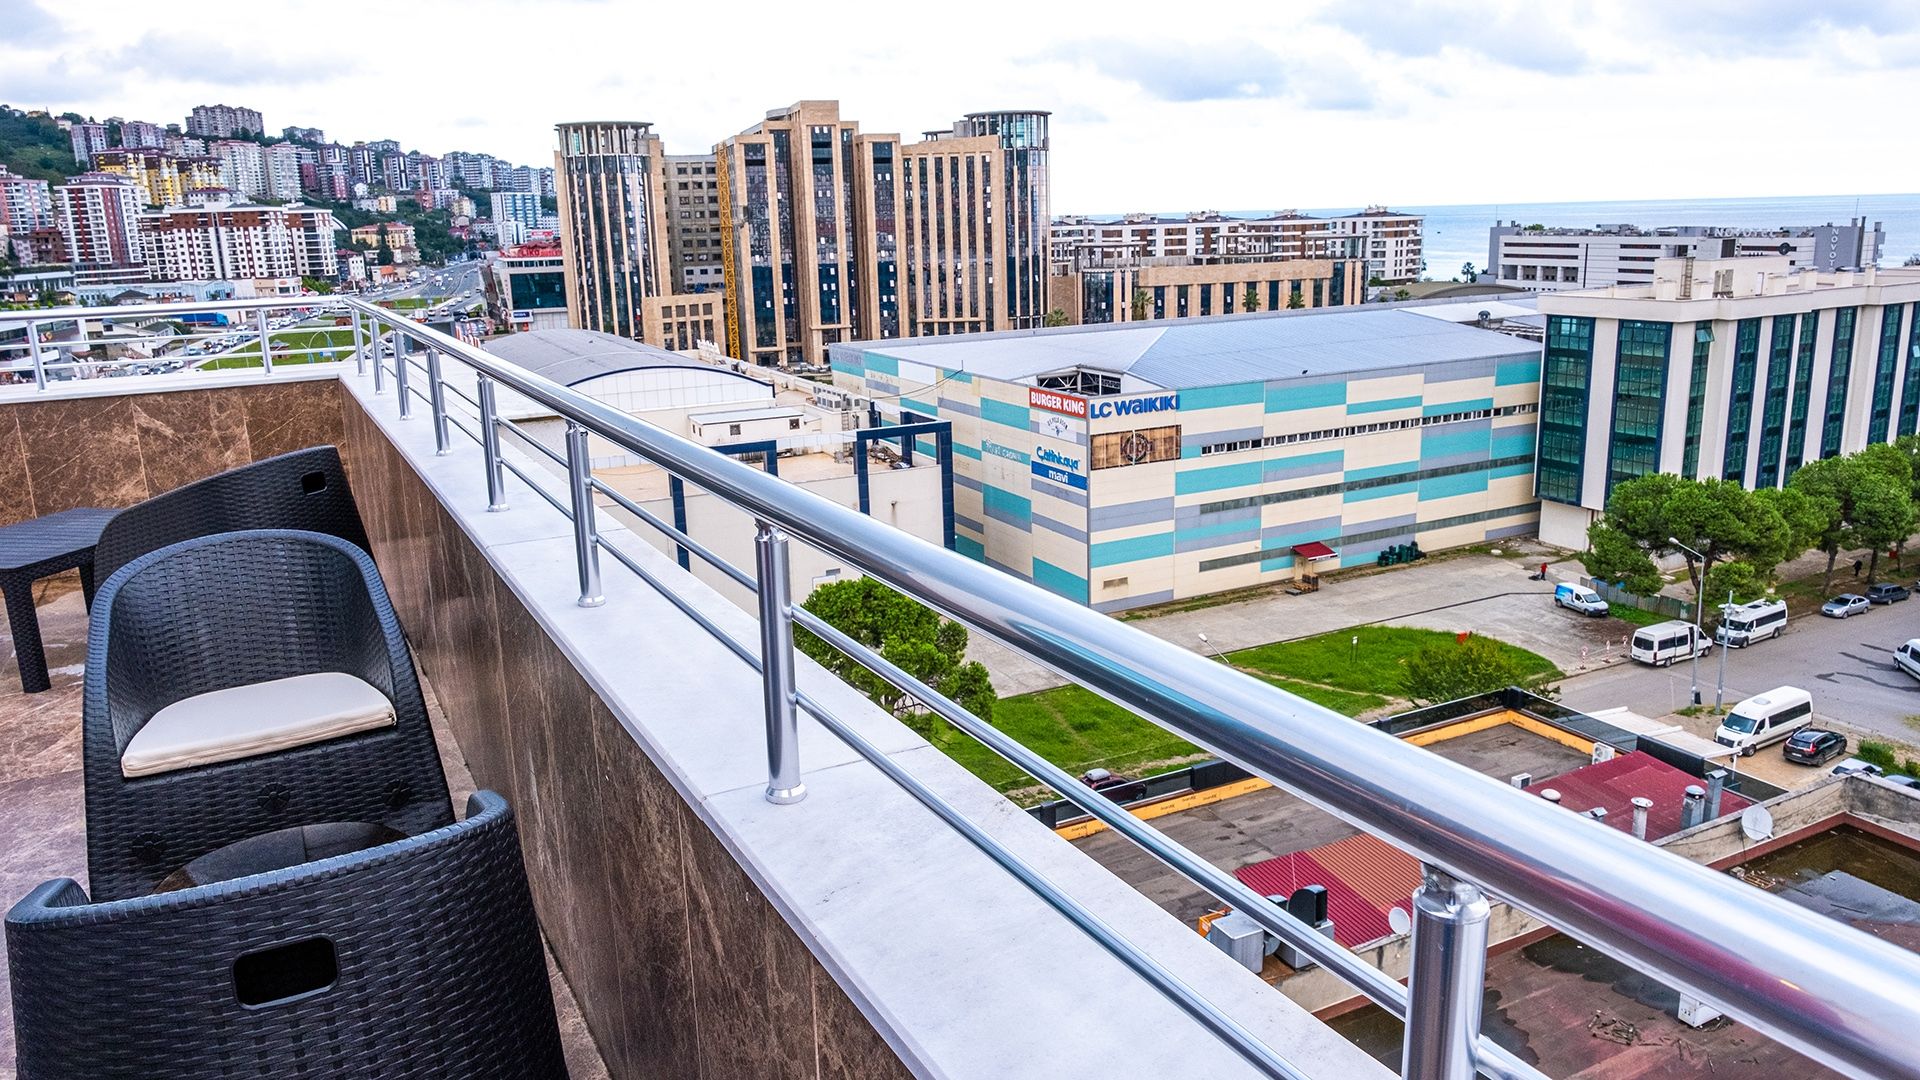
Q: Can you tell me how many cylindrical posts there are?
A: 10